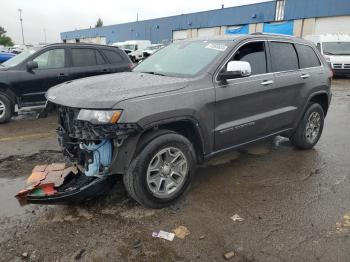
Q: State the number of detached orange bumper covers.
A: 1